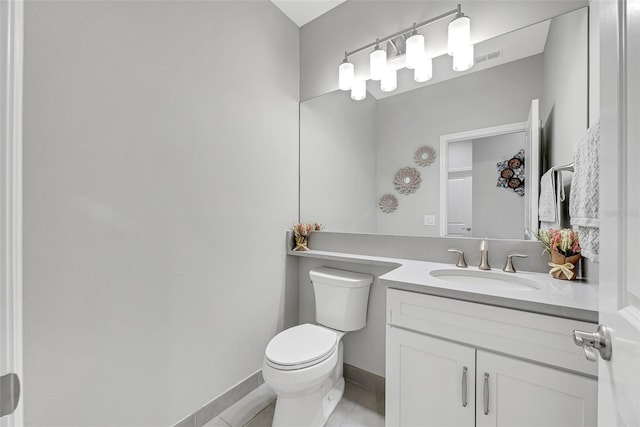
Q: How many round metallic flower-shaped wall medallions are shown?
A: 3